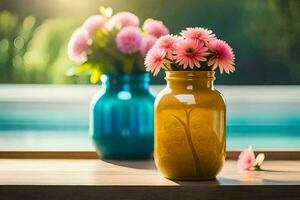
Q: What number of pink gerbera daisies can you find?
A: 5